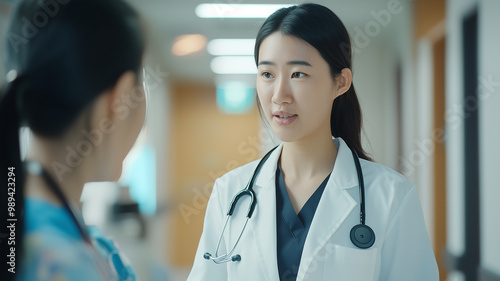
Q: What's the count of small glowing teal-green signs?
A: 1